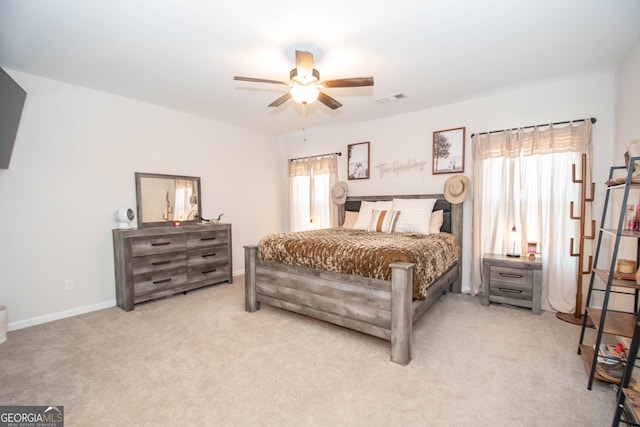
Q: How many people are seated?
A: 0